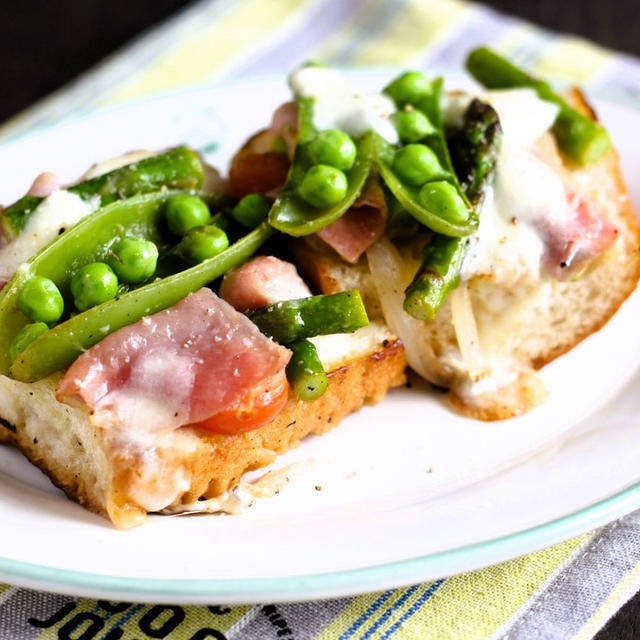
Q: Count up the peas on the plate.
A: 13